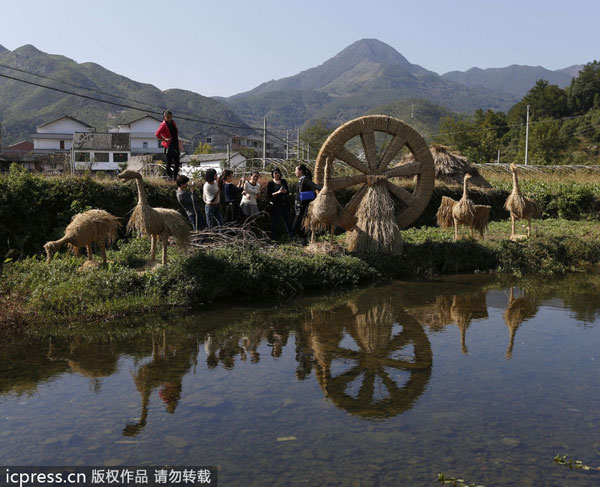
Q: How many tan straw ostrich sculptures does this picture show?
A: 5